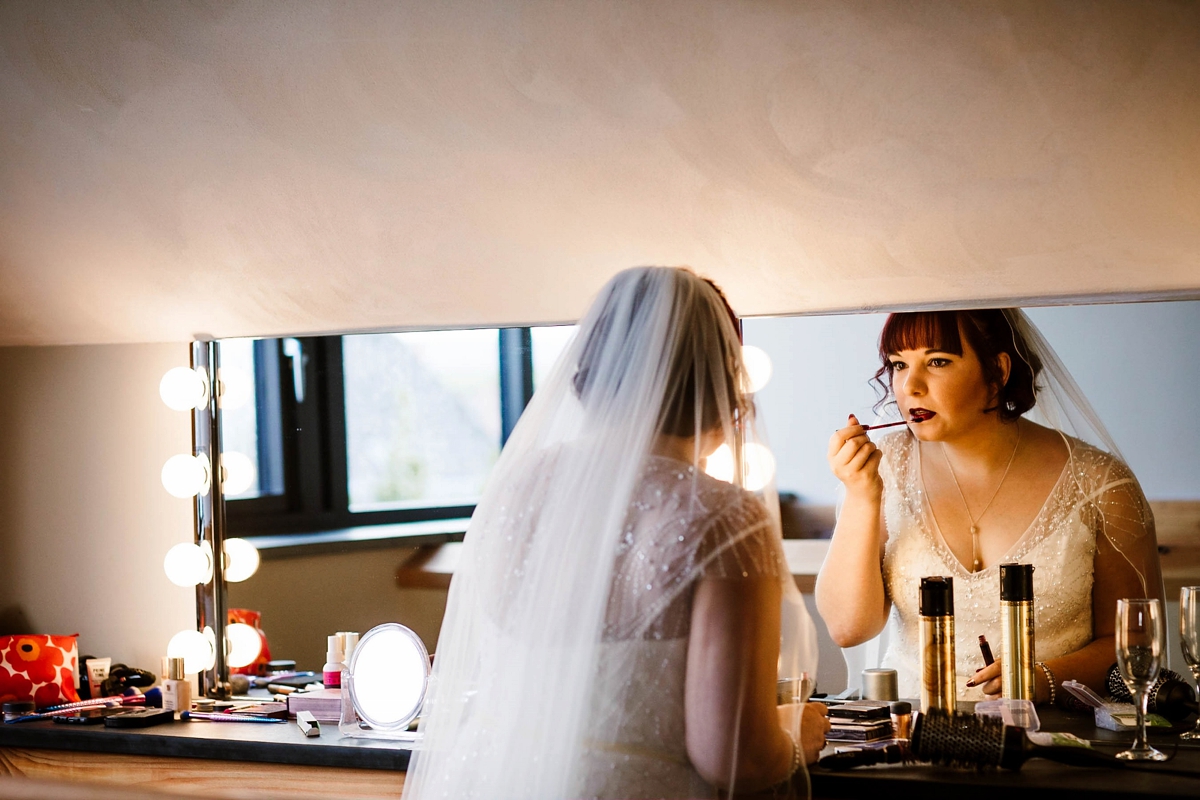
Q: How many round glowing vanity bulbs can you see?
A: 11